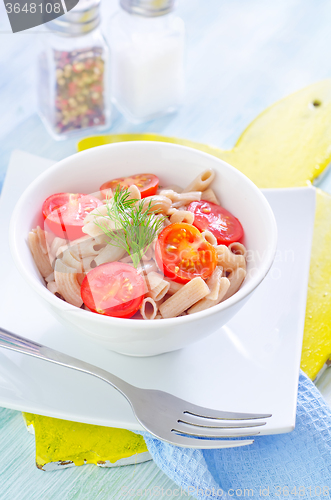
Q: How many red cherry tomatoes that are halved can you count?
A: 5